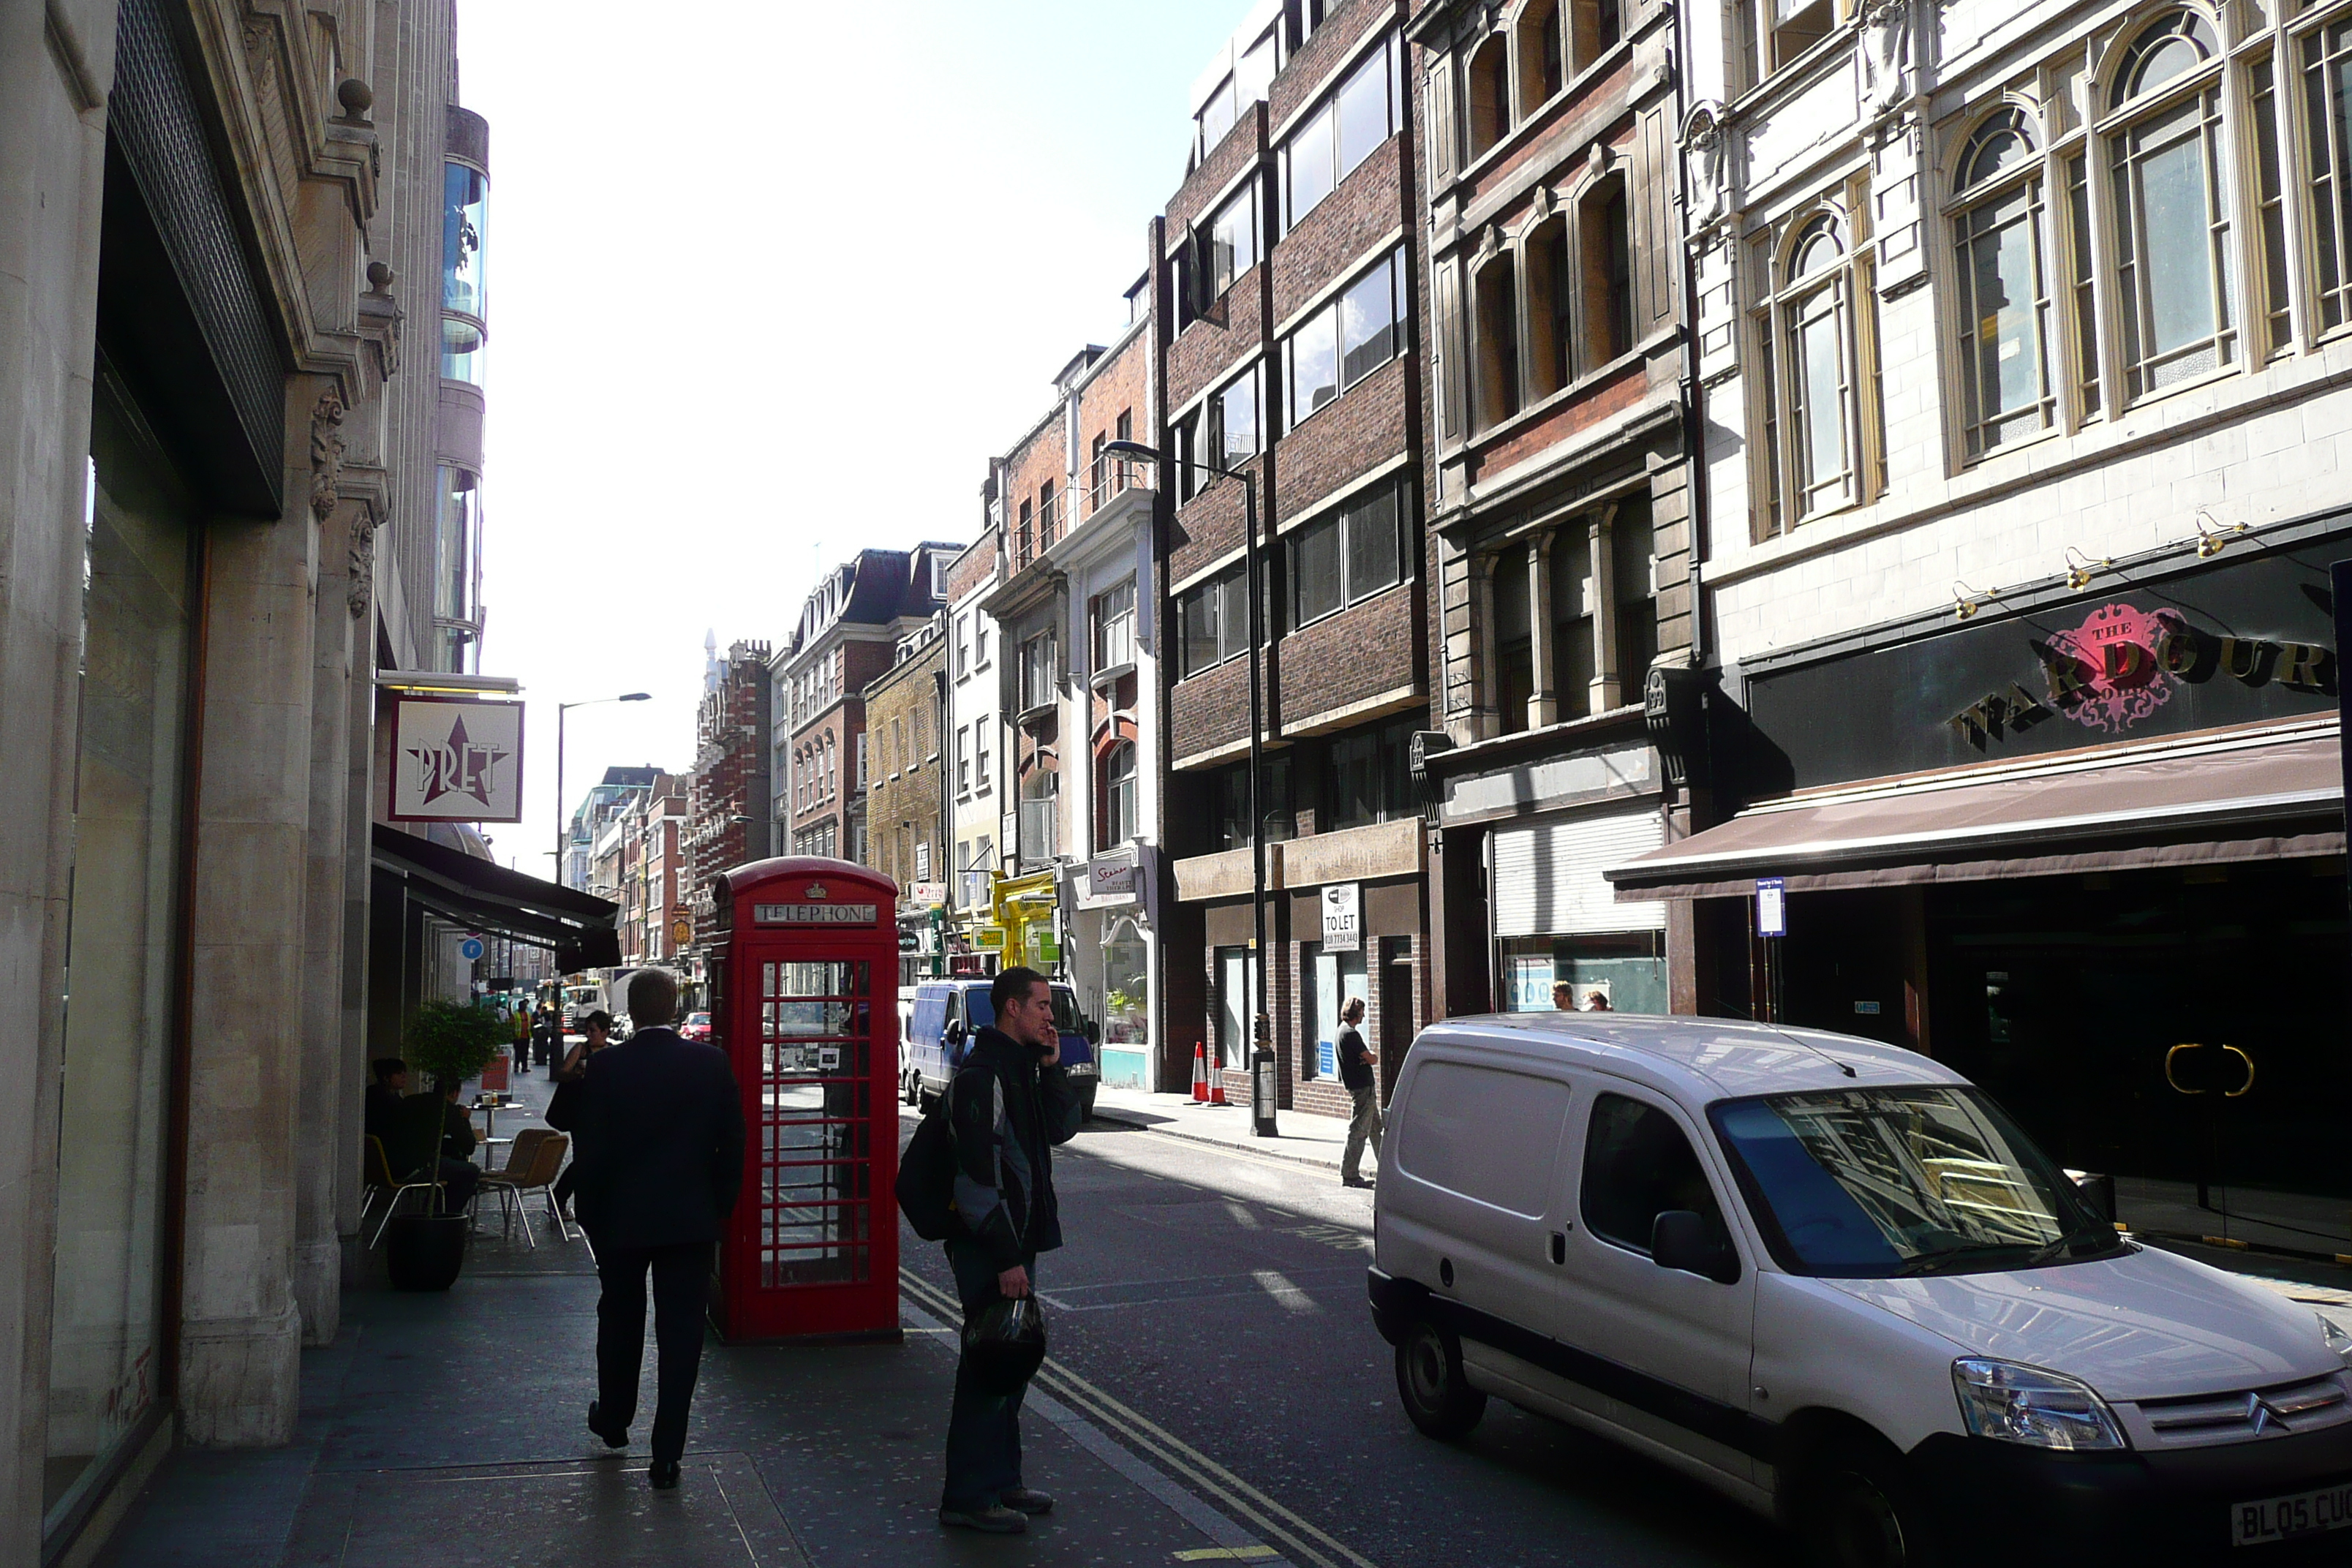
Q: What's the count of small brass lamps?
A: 3